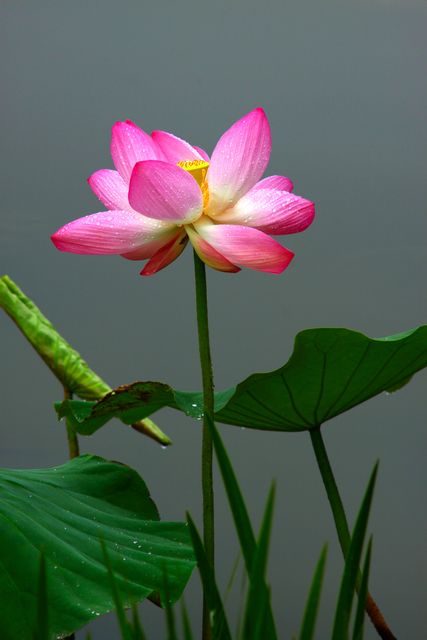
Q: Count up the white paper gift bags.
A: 0